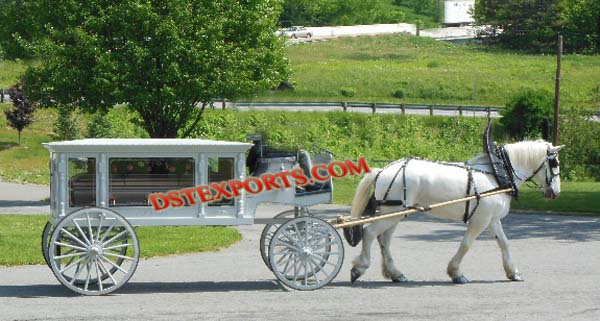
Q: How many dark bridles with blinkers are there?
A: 1